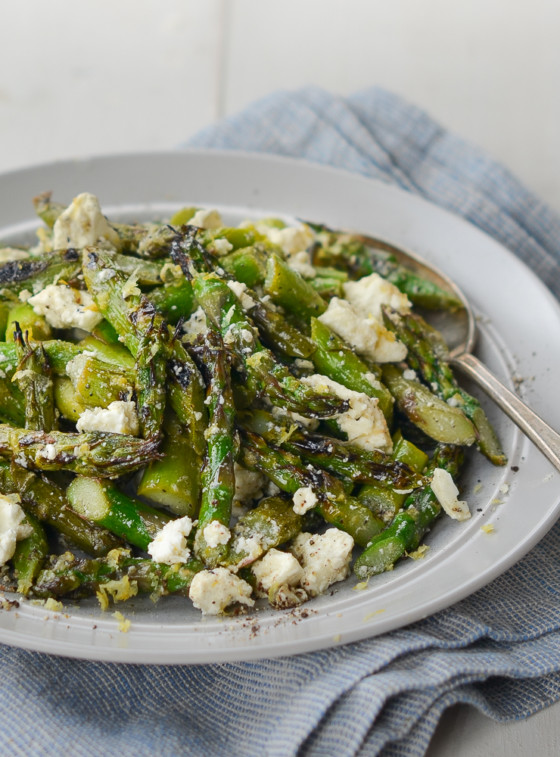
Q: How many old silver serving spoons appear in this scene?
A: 1